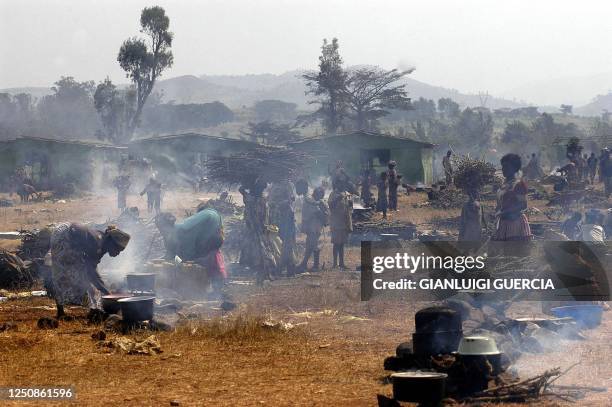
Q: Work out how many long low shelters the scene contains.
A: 3